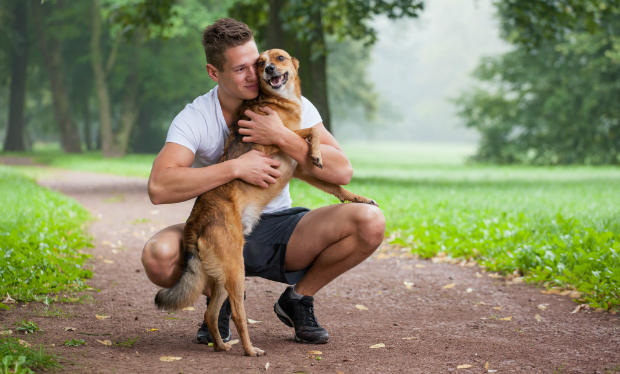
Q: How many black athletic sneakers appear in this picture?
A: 2